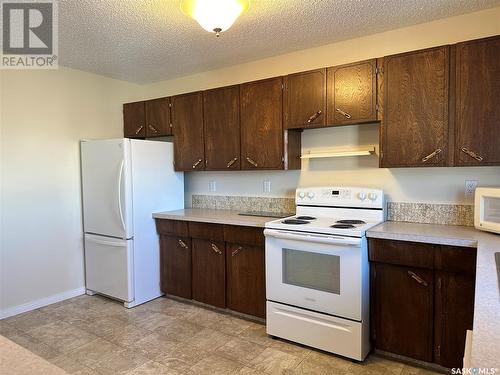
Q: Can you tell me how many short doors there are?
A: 4